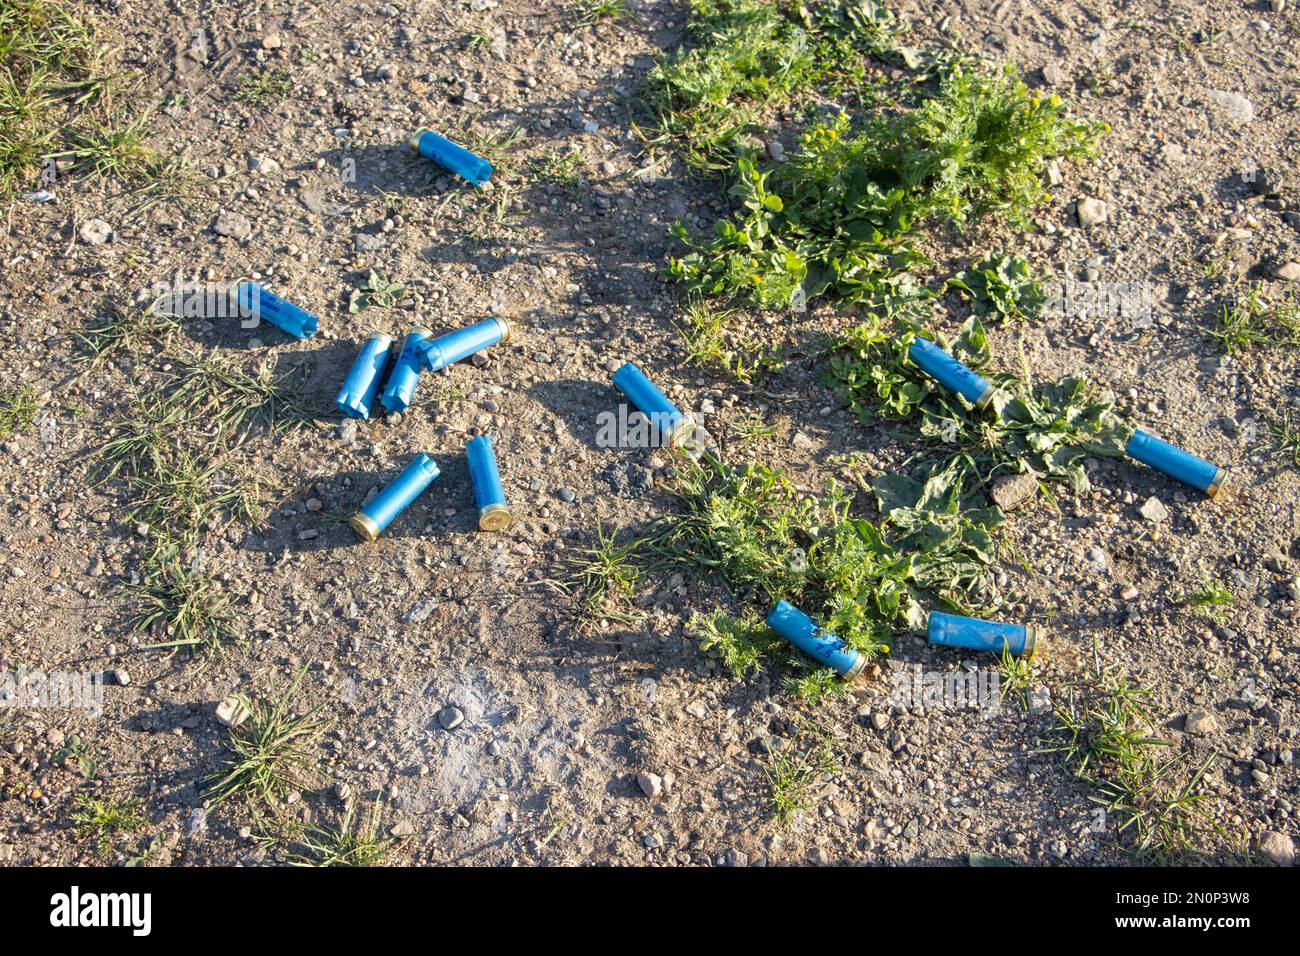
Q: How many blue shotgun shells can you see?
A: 12